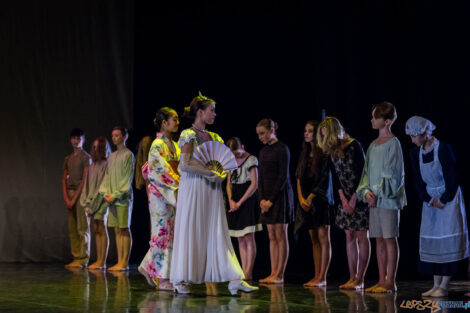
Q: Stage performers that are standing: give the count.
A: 12